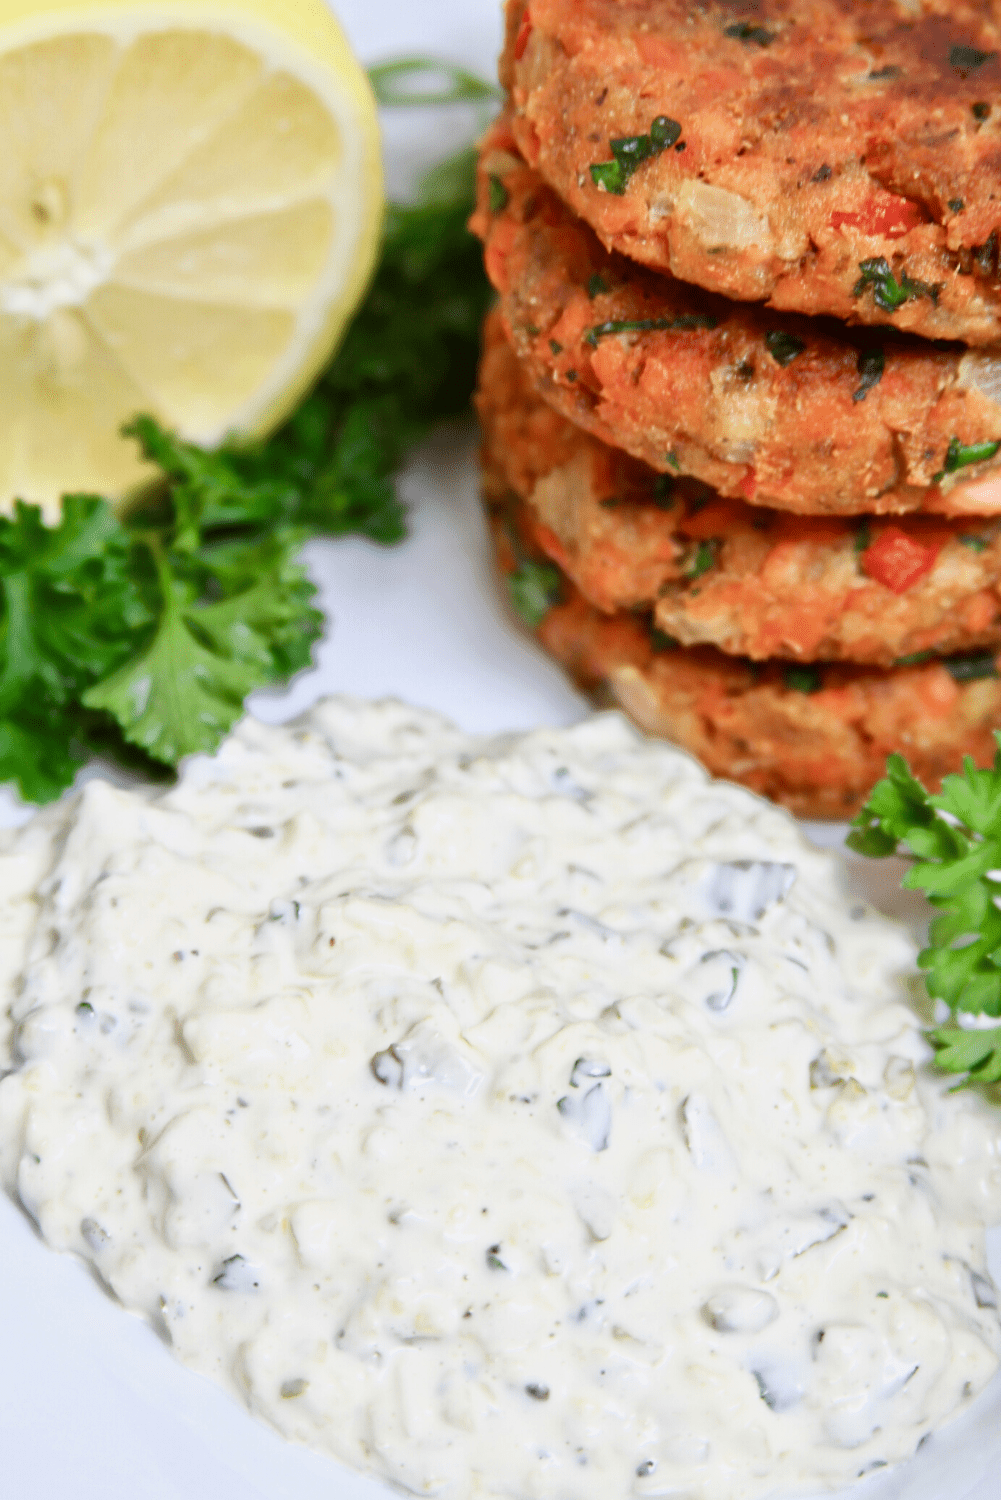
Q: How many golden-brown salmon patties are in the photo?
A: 4